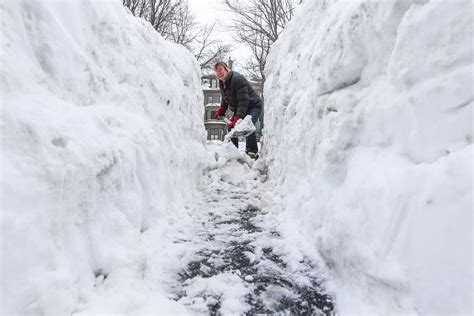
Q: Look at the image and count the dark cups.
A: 0